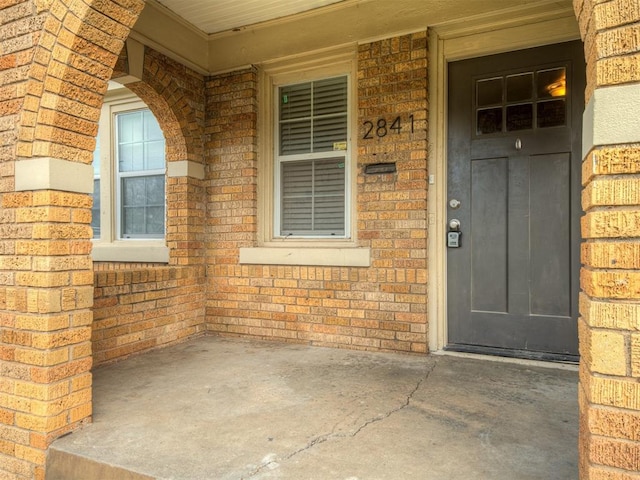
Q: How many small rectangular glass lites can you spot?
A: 6